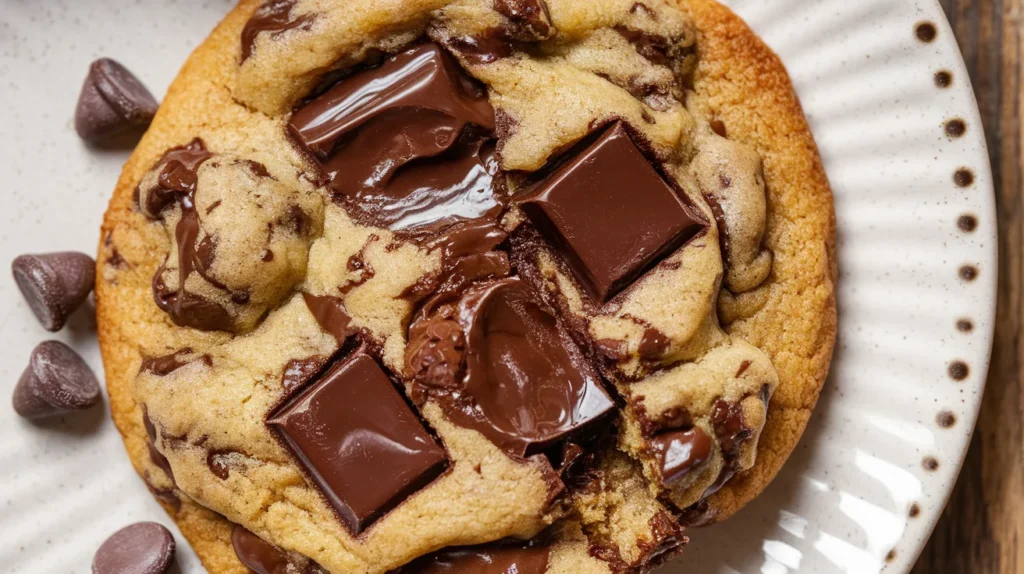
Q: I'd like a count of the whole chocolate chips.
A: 4